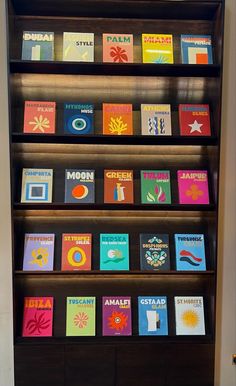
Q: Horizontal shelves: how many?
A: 5